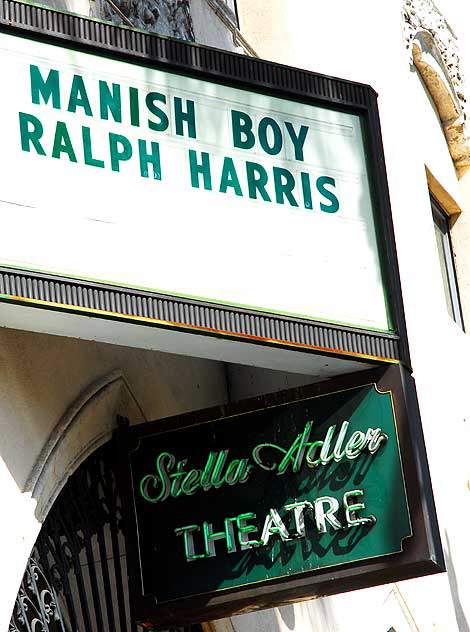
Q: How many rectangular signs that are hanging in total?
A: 2